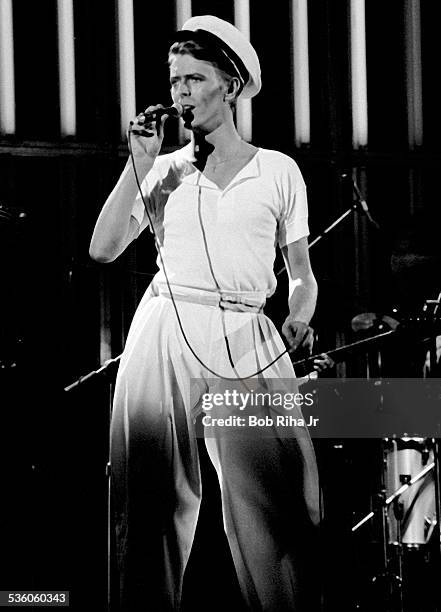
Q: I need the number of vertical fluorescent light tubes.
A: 8